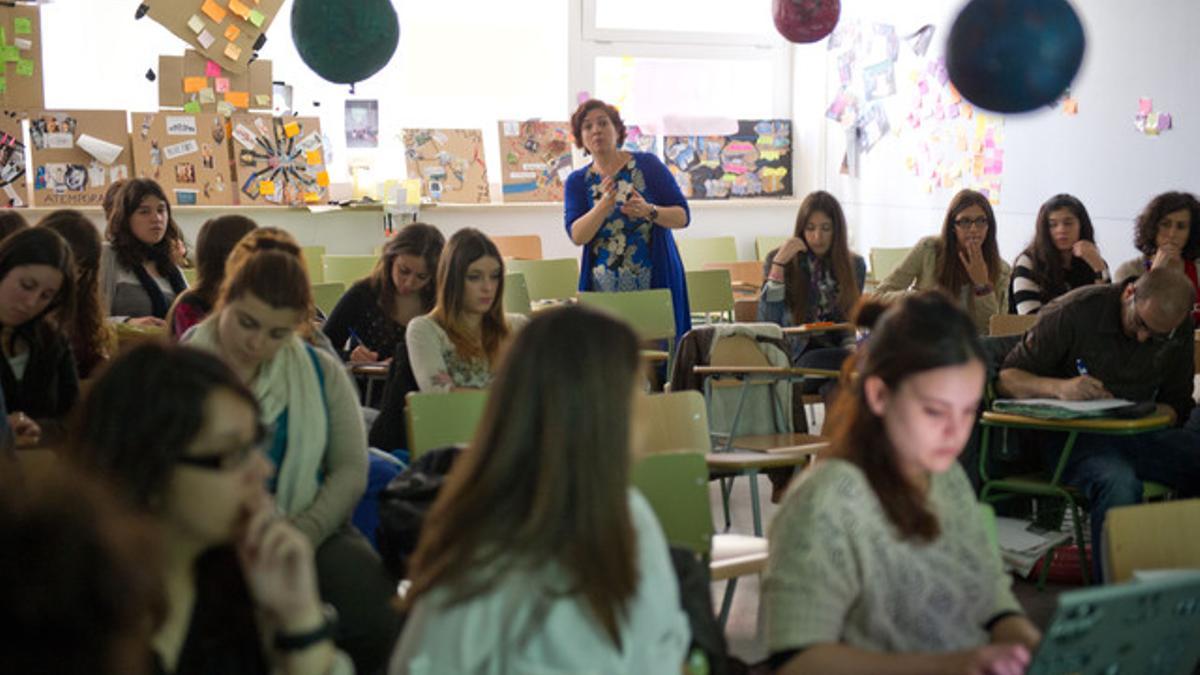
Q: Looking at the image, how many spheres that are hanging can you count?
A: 3